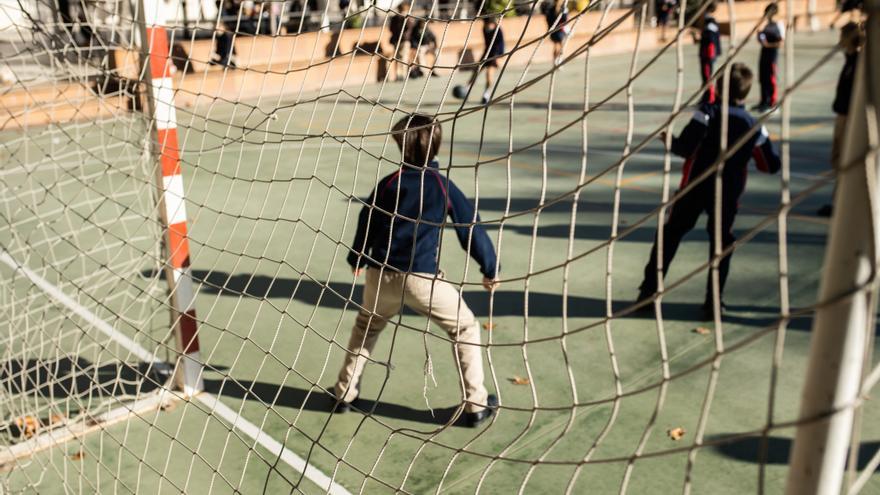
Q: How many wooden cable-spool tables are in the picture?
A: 0